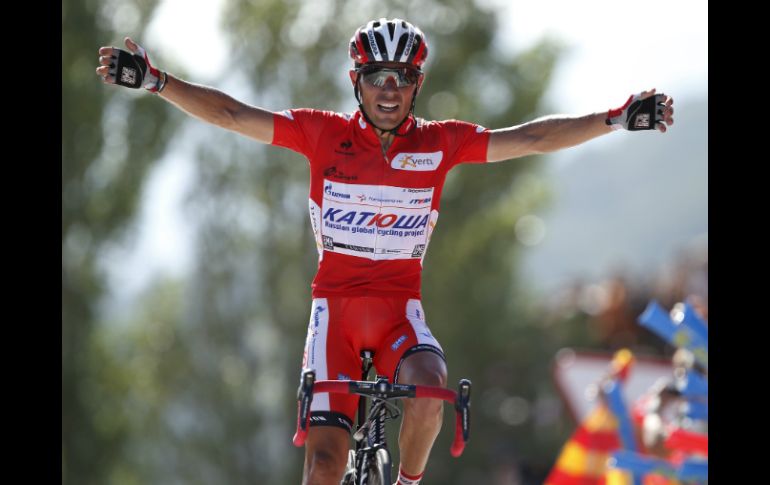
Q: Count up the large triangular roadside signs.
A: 1